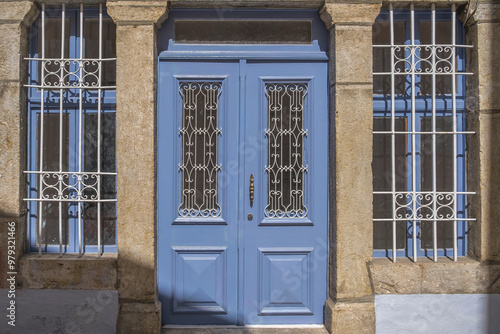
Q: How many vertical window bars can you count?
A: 8